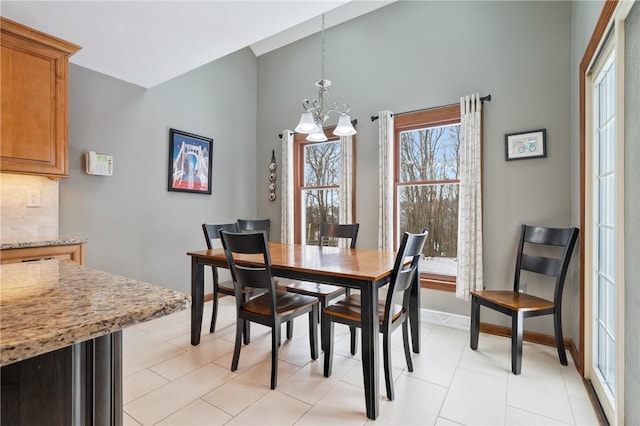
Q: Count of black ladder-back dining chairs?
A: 6